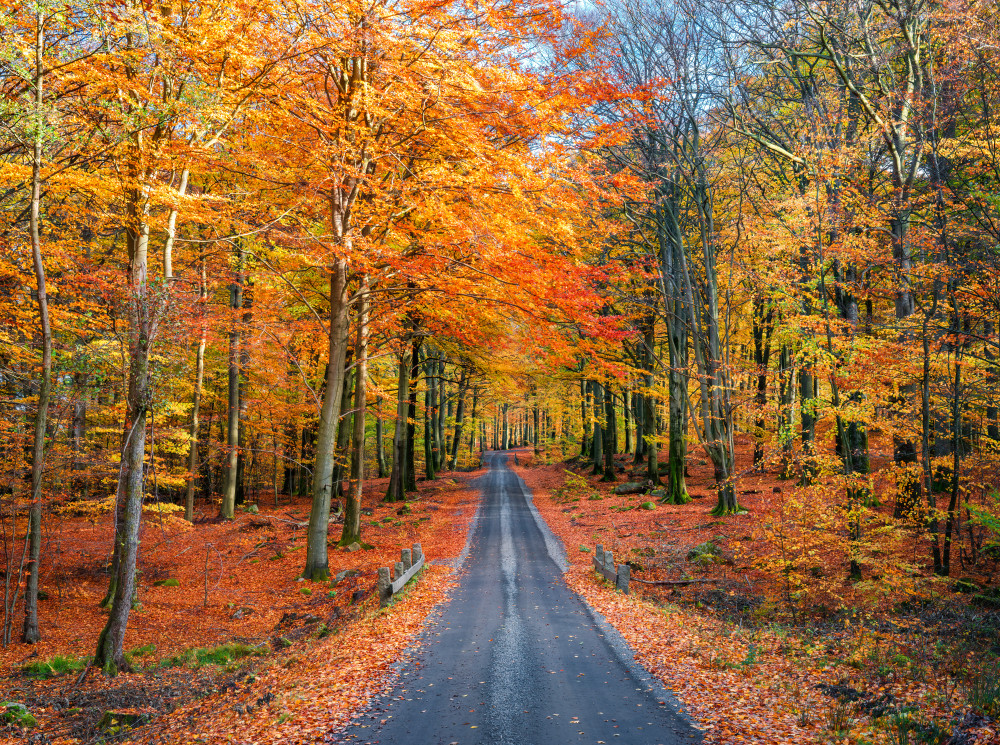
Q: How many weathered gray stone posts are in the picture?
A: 7